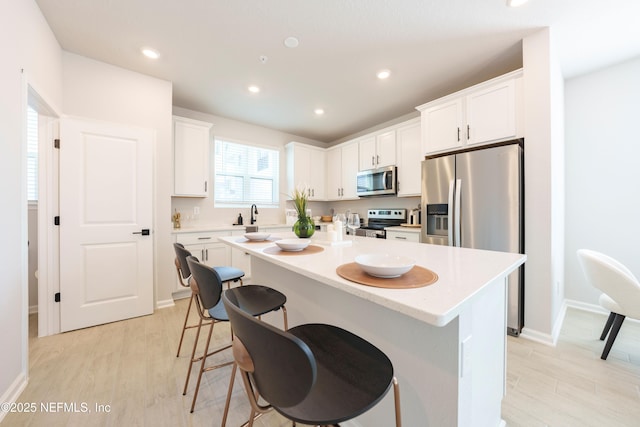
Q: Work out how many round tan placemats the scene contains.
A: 3